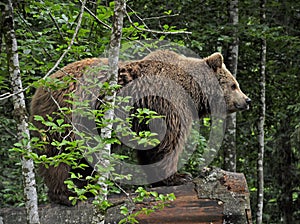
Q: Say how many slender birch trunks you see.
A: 4